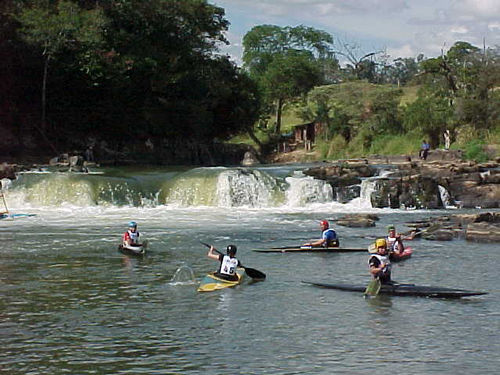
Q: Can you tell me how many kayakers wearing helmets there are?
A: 5